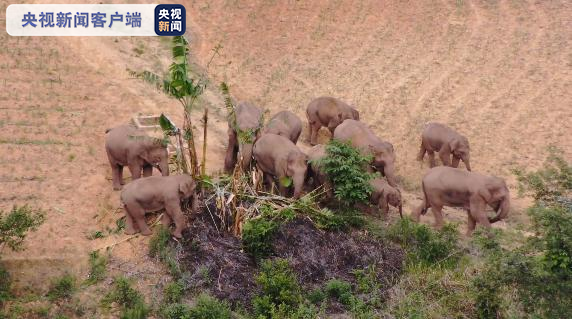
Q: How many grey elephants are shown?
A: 11